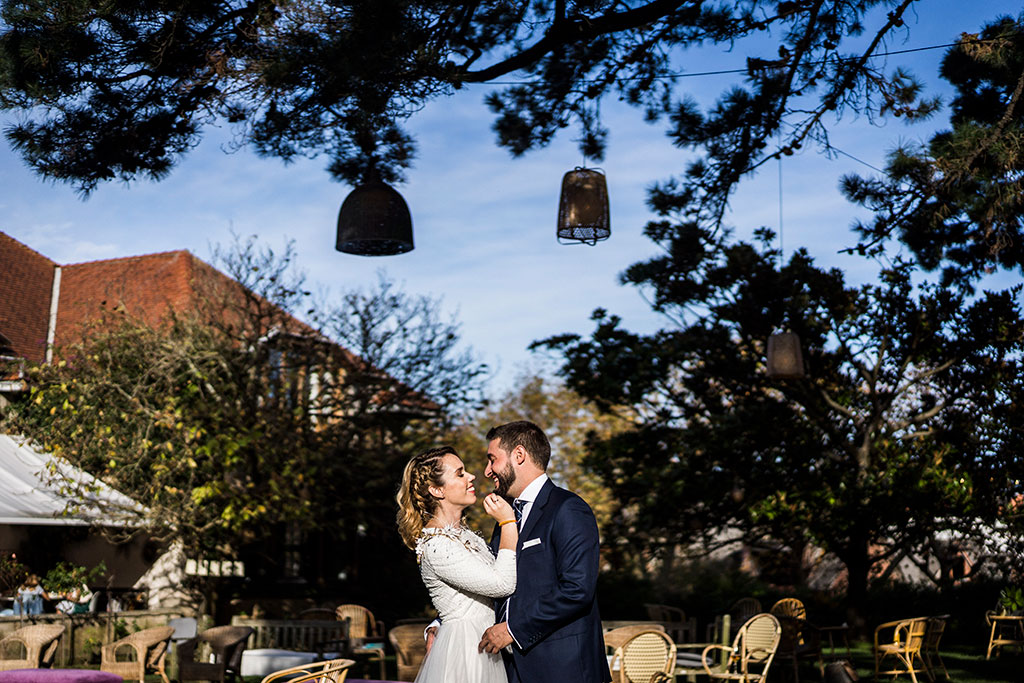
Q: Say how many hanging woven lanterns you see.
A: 3